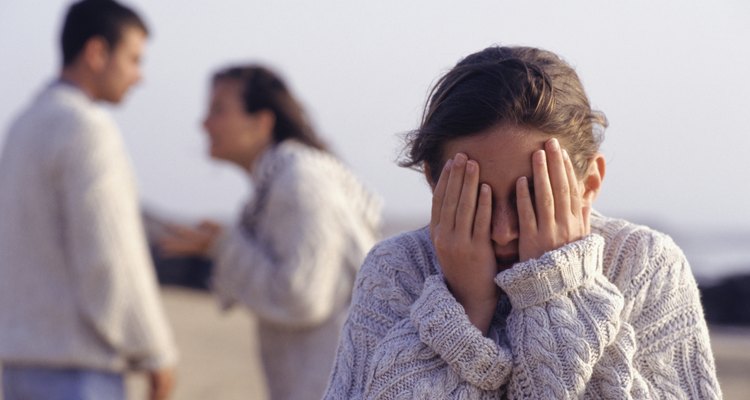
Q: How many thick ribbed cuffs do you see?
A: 2